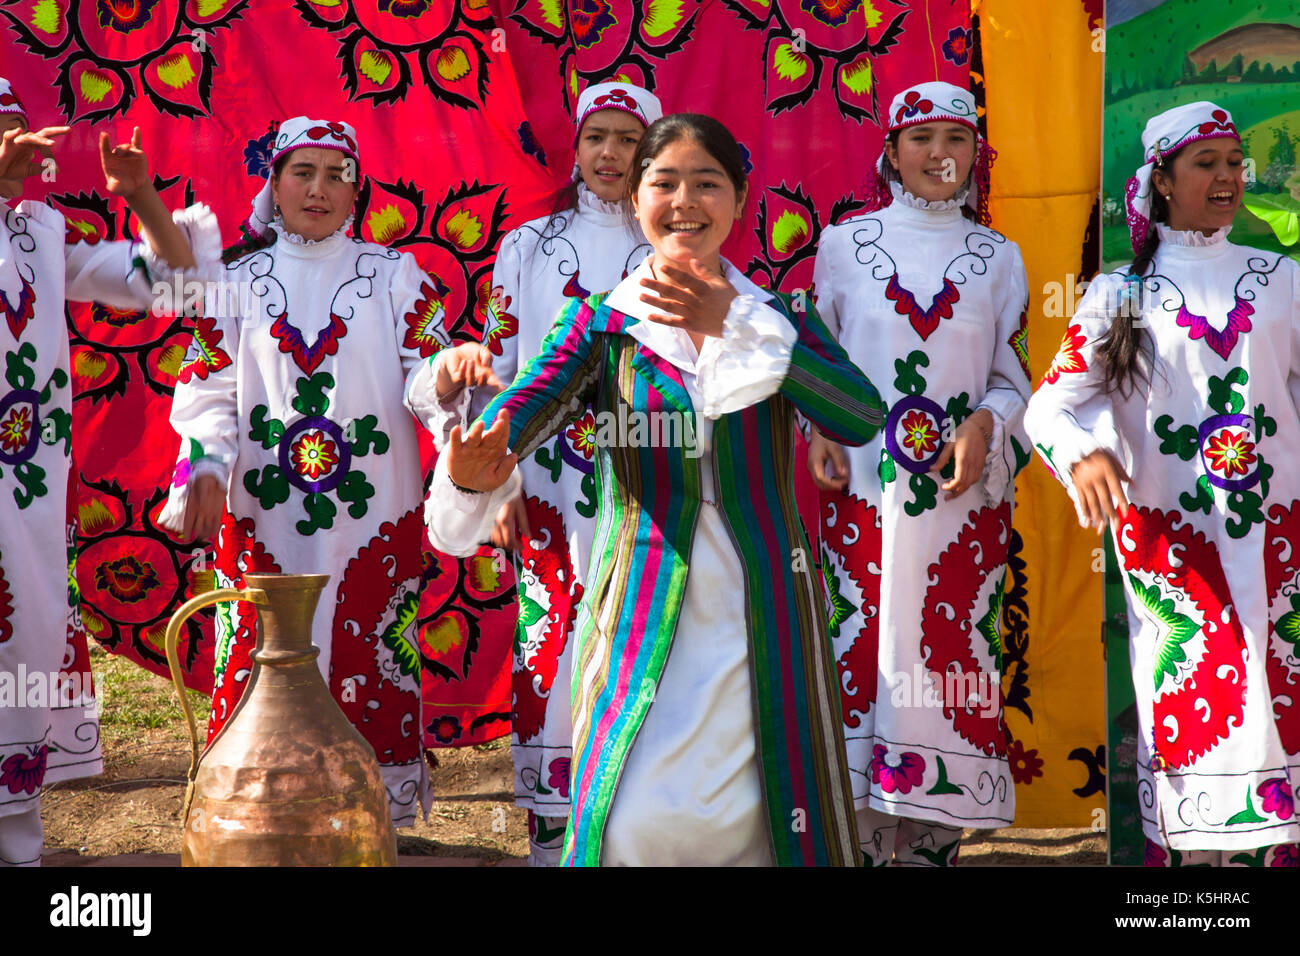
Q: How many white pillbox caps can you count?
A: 5